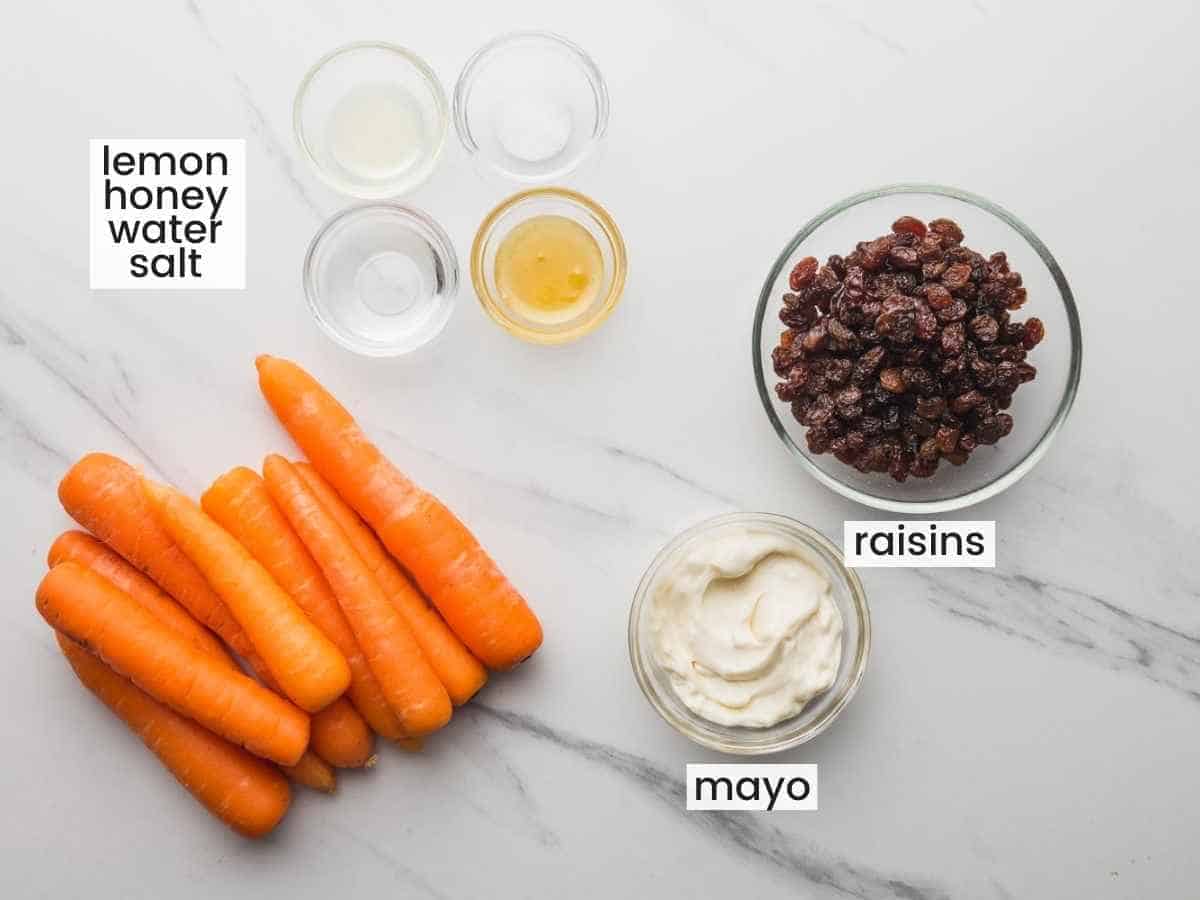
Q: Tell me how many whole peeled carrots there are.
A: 9